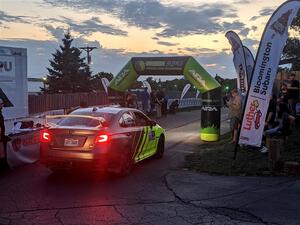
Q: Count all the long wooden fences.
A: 1